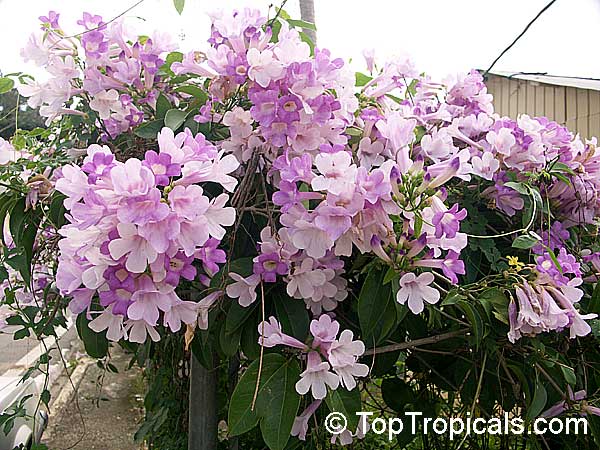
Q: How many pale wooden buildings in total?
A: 1